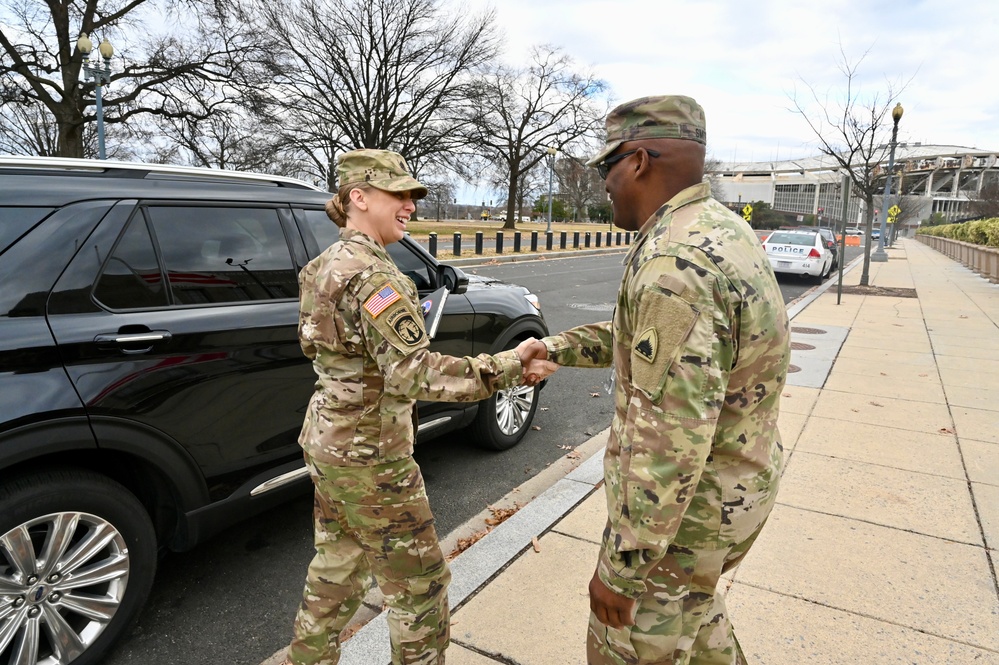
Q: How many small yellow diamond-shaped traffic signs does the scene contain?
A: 2